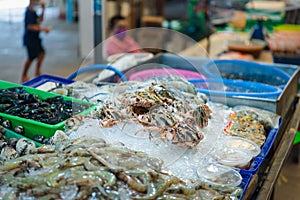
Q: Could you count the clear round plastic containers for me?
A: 3